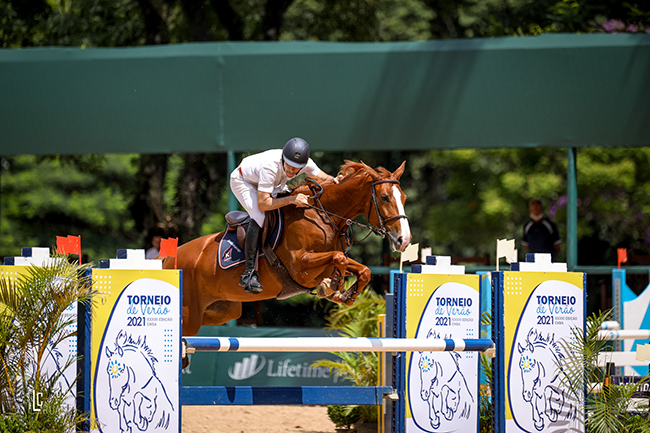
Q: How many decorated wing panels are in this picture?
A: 4